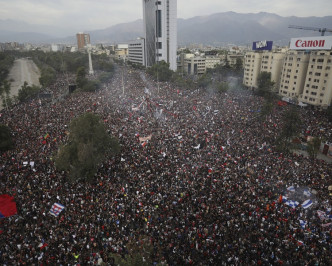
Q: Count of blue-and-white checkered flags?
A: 1